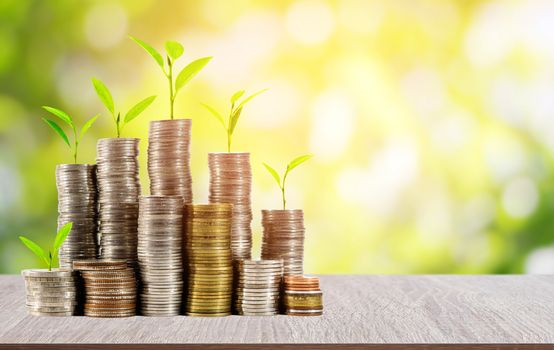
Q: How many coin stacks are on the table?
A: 11